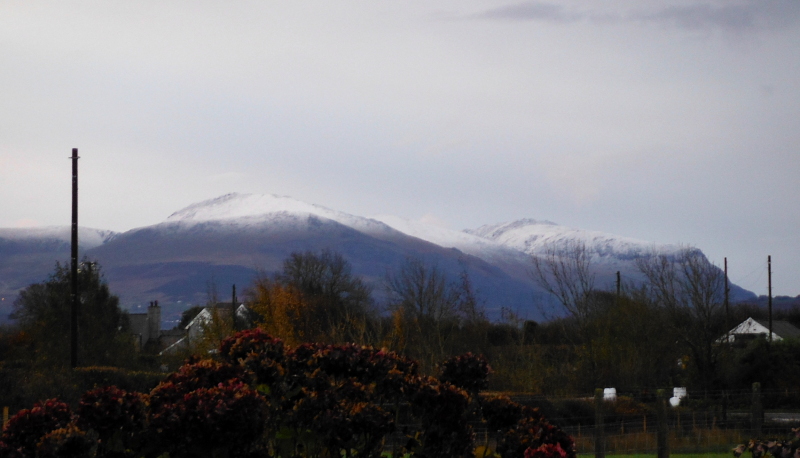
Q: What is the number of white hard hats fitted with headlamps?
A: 0